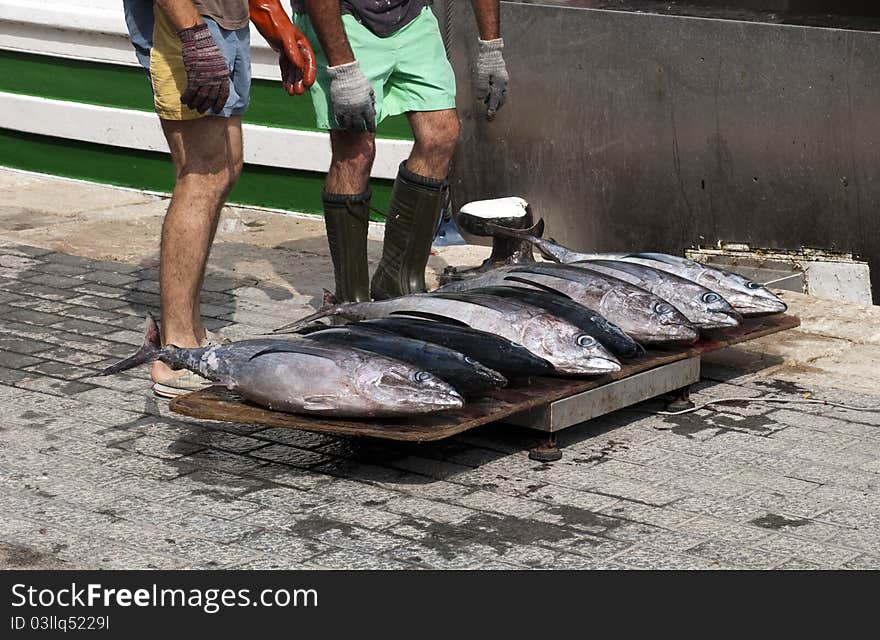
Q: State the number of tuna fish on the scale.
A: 8